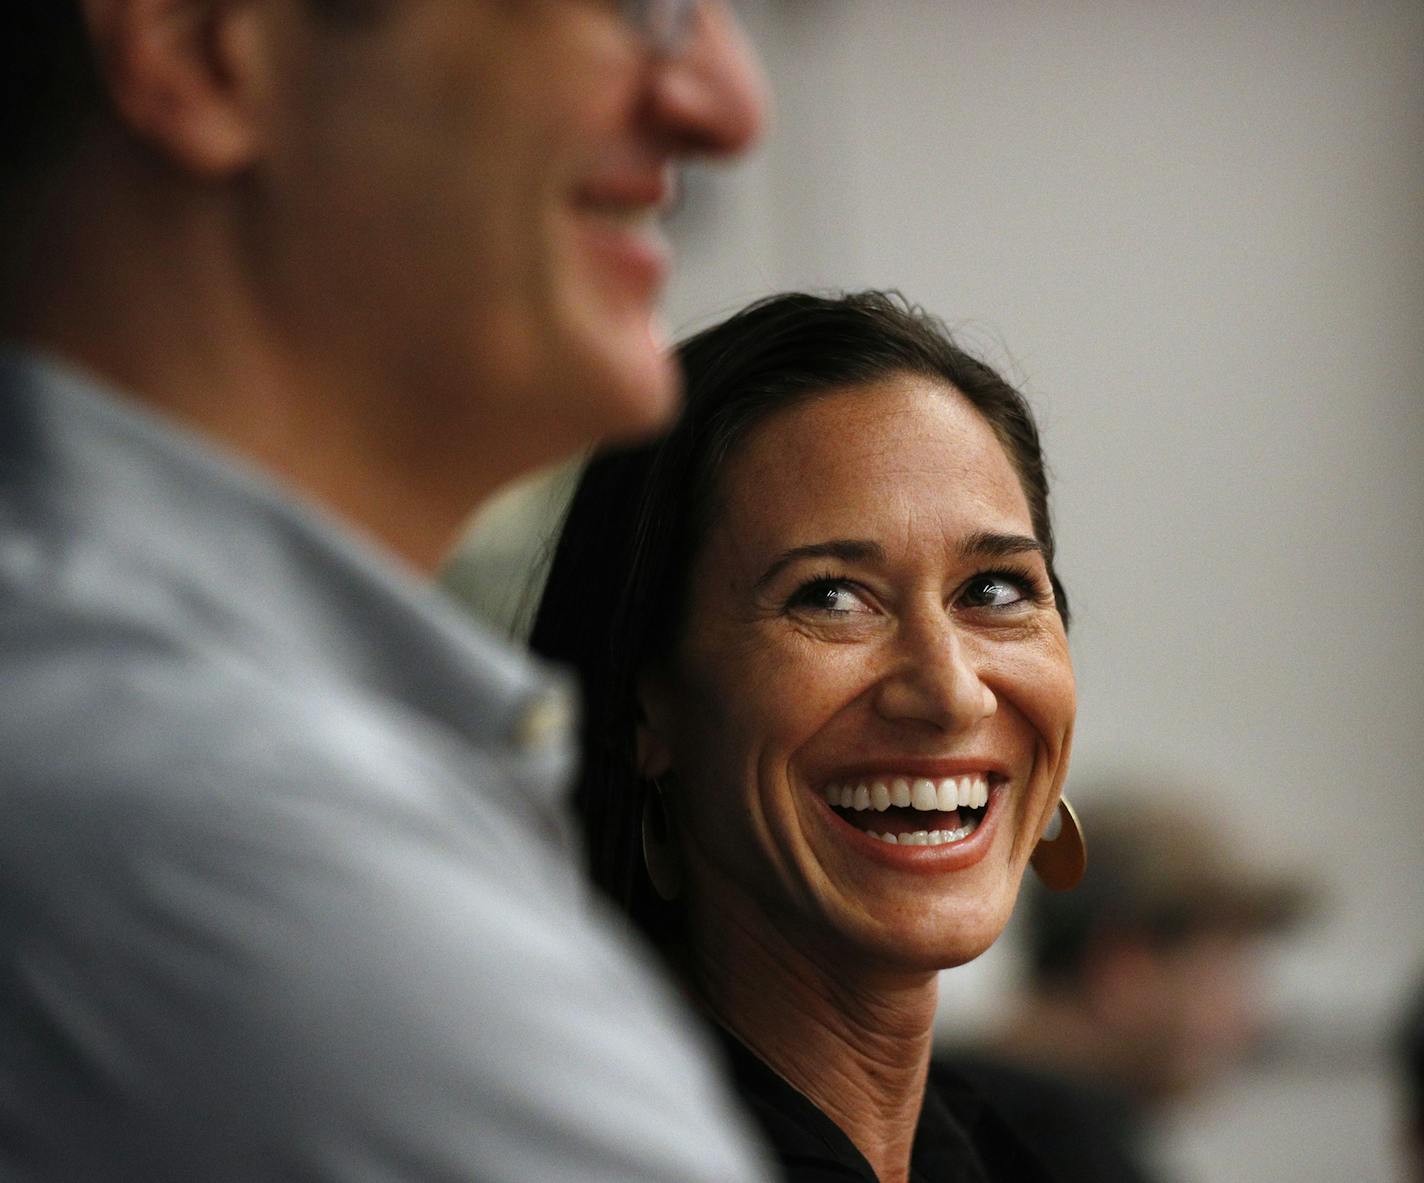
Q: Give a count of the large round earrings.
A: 2